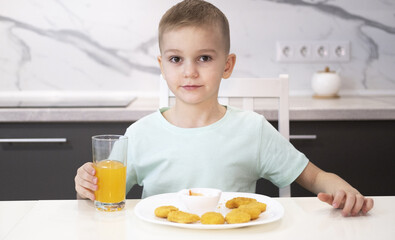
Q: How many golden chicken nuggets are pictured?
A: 7